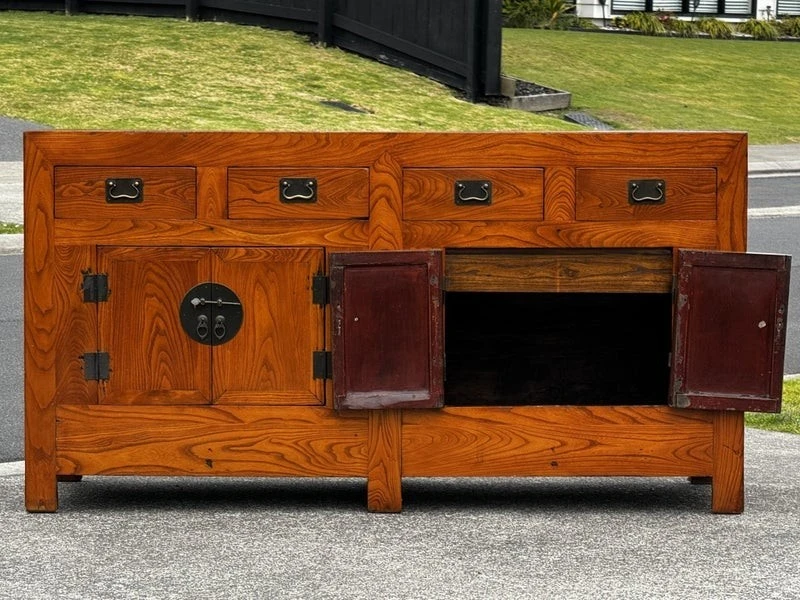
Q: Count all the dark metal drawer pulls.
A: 4